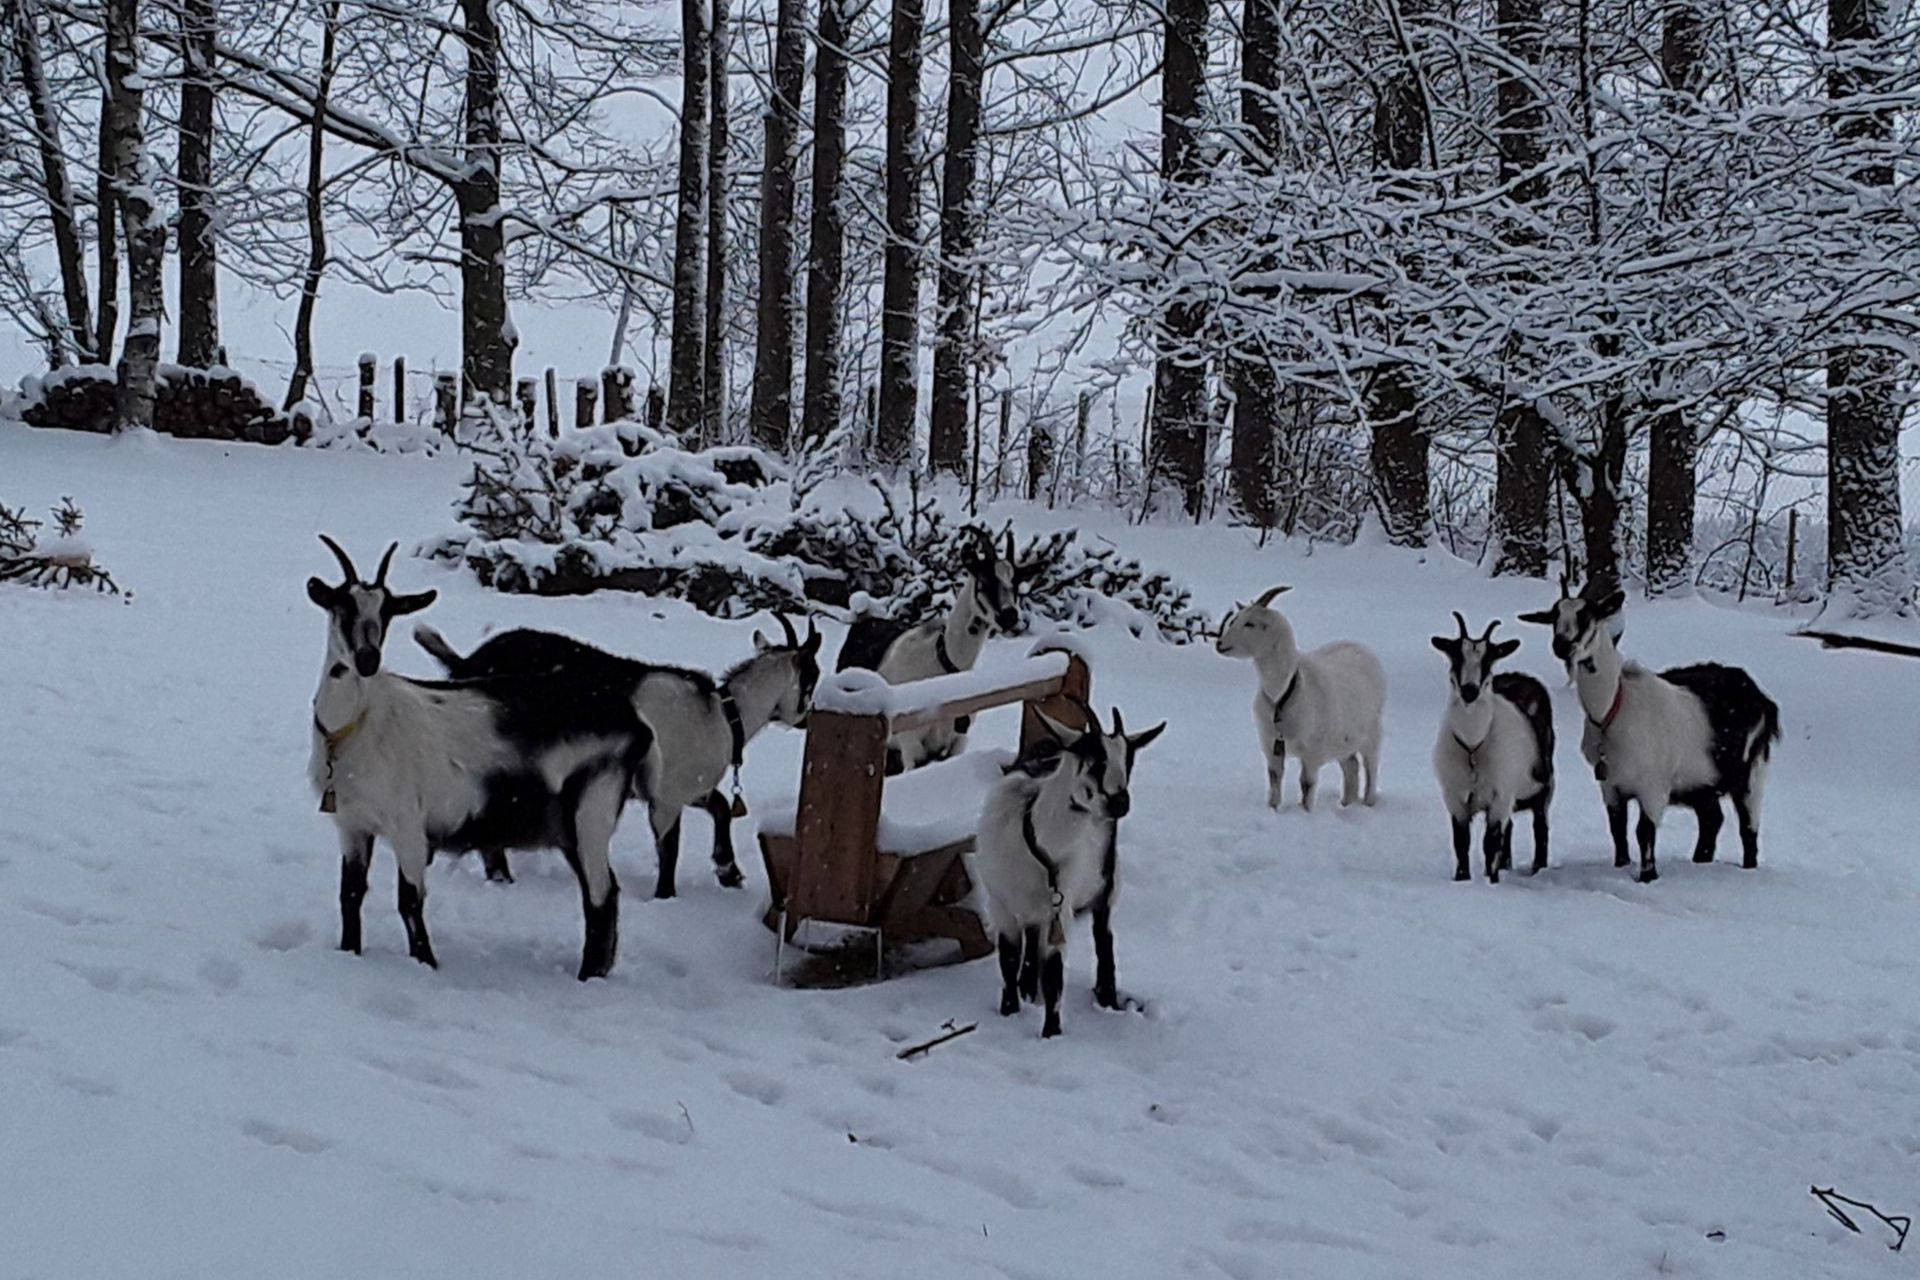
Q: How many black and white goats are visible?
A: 6